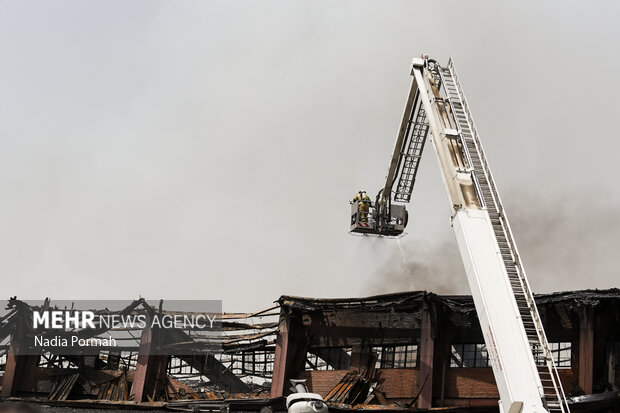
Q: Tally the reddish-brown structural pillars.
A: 5